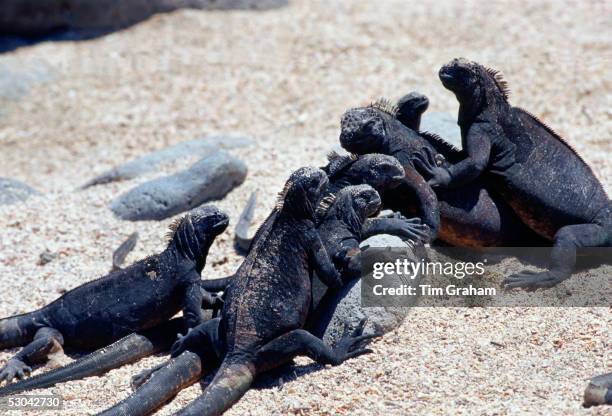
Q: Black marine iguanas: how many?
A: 7